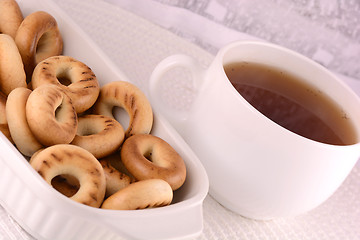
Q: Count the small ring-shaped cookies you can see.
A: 13